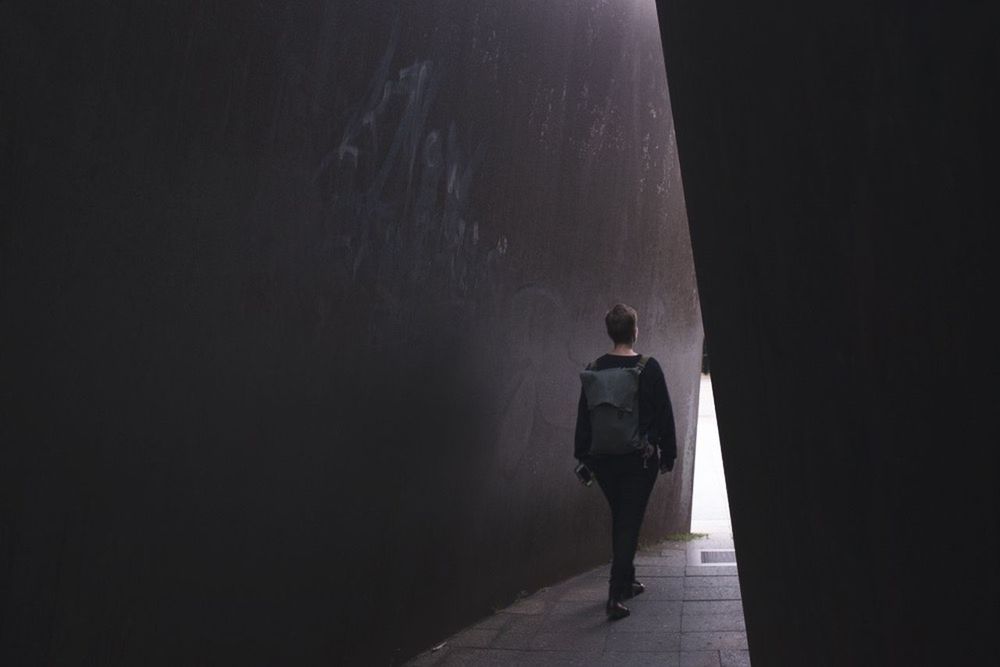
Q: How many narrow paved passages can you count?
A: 1